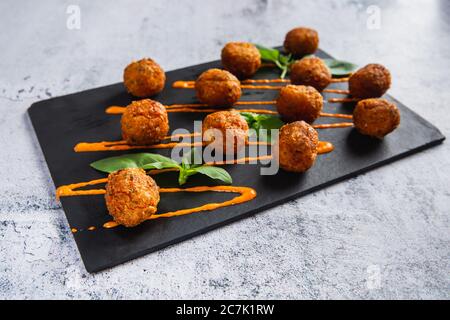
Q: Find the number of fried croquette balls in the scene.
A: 12